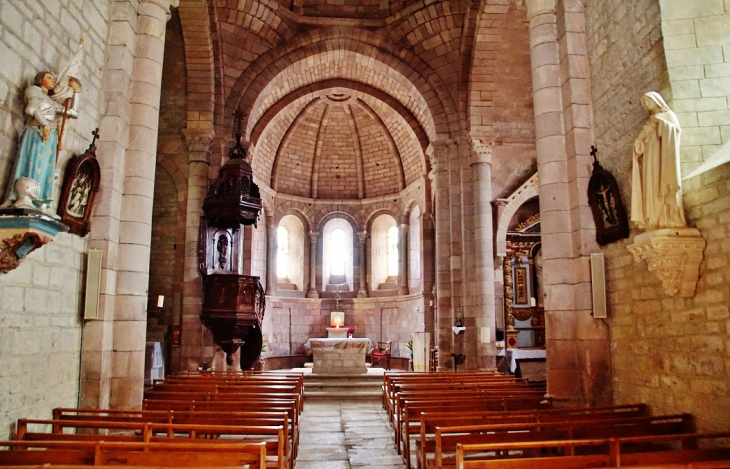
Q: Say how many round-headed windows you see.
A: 3